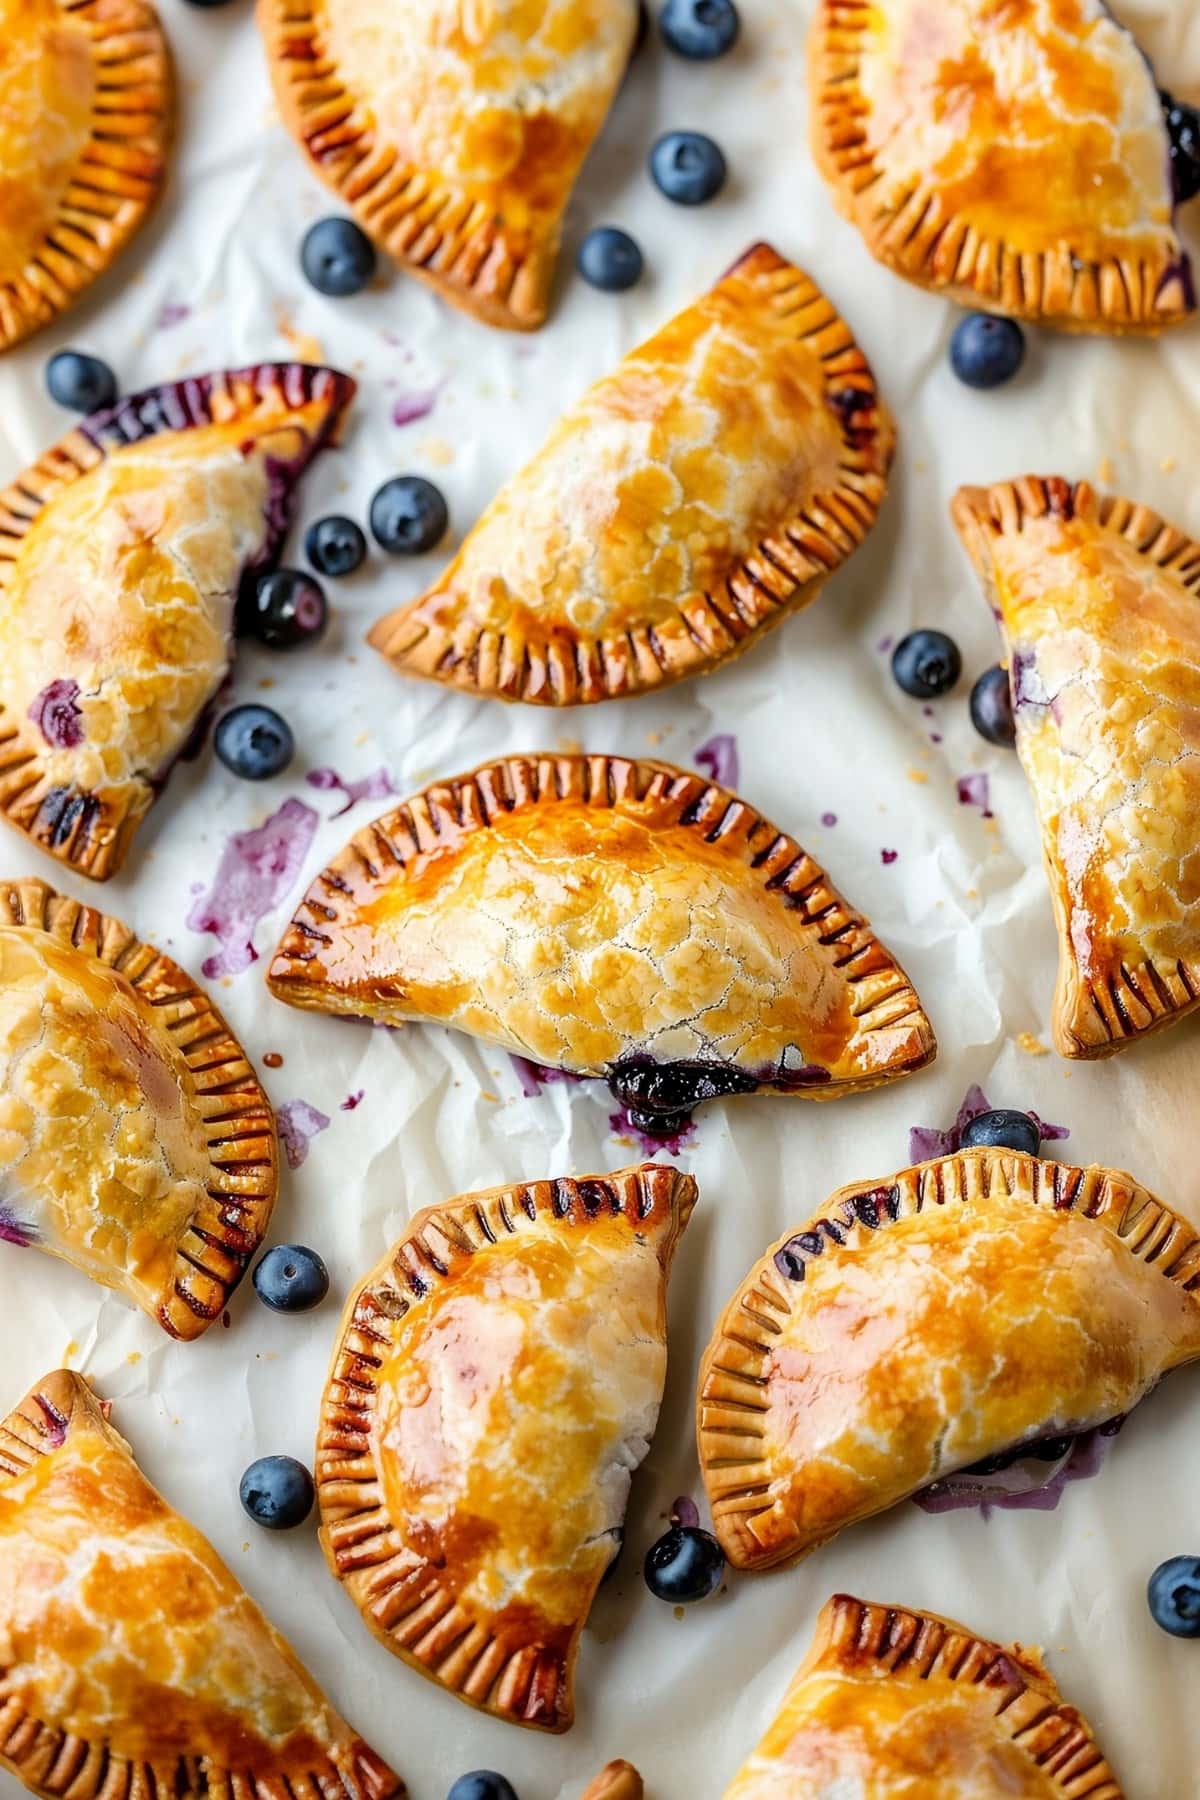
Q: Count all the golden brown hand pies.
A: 12